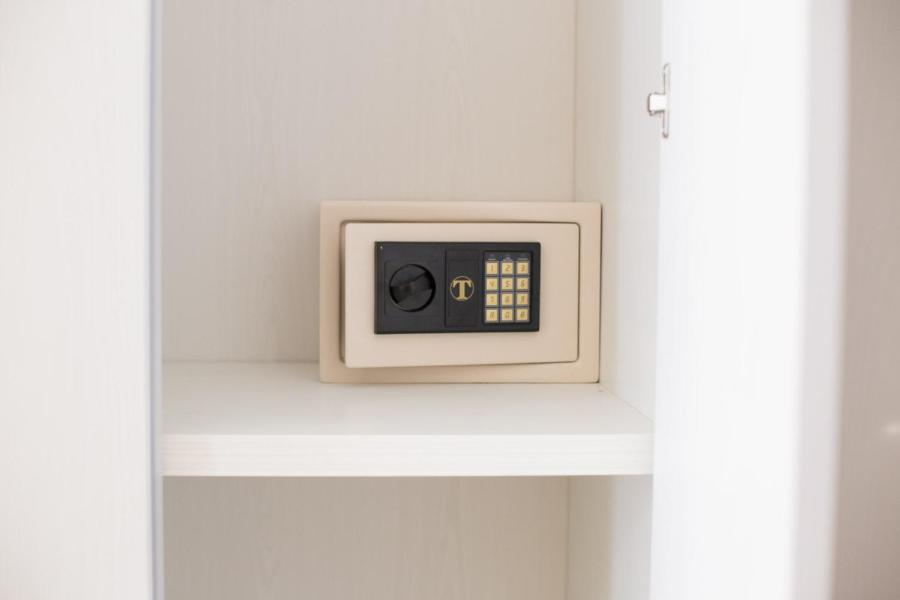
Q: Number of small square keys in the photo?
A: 12